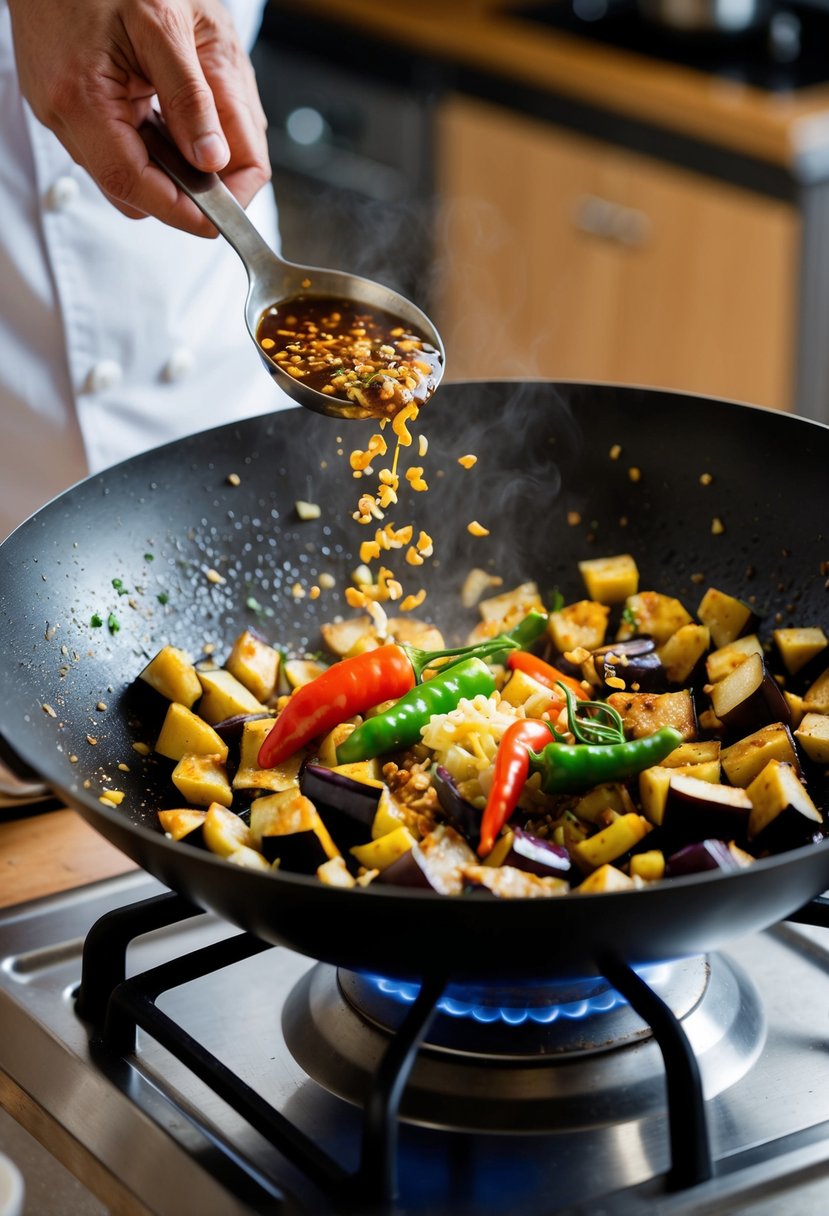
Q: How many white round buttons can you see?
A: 3